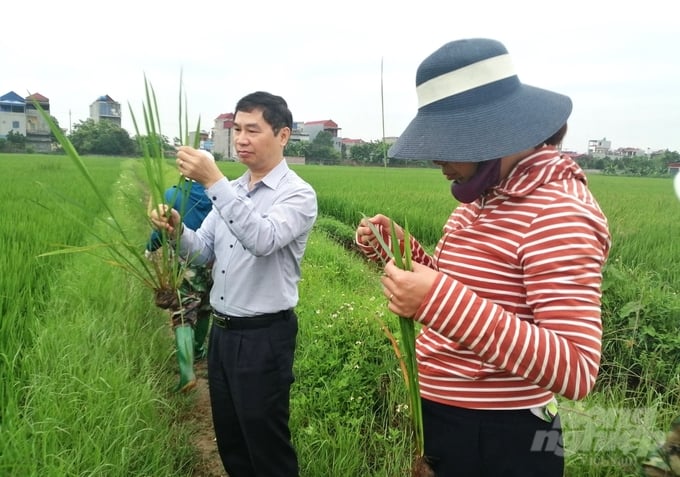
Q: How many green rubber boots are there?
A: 2